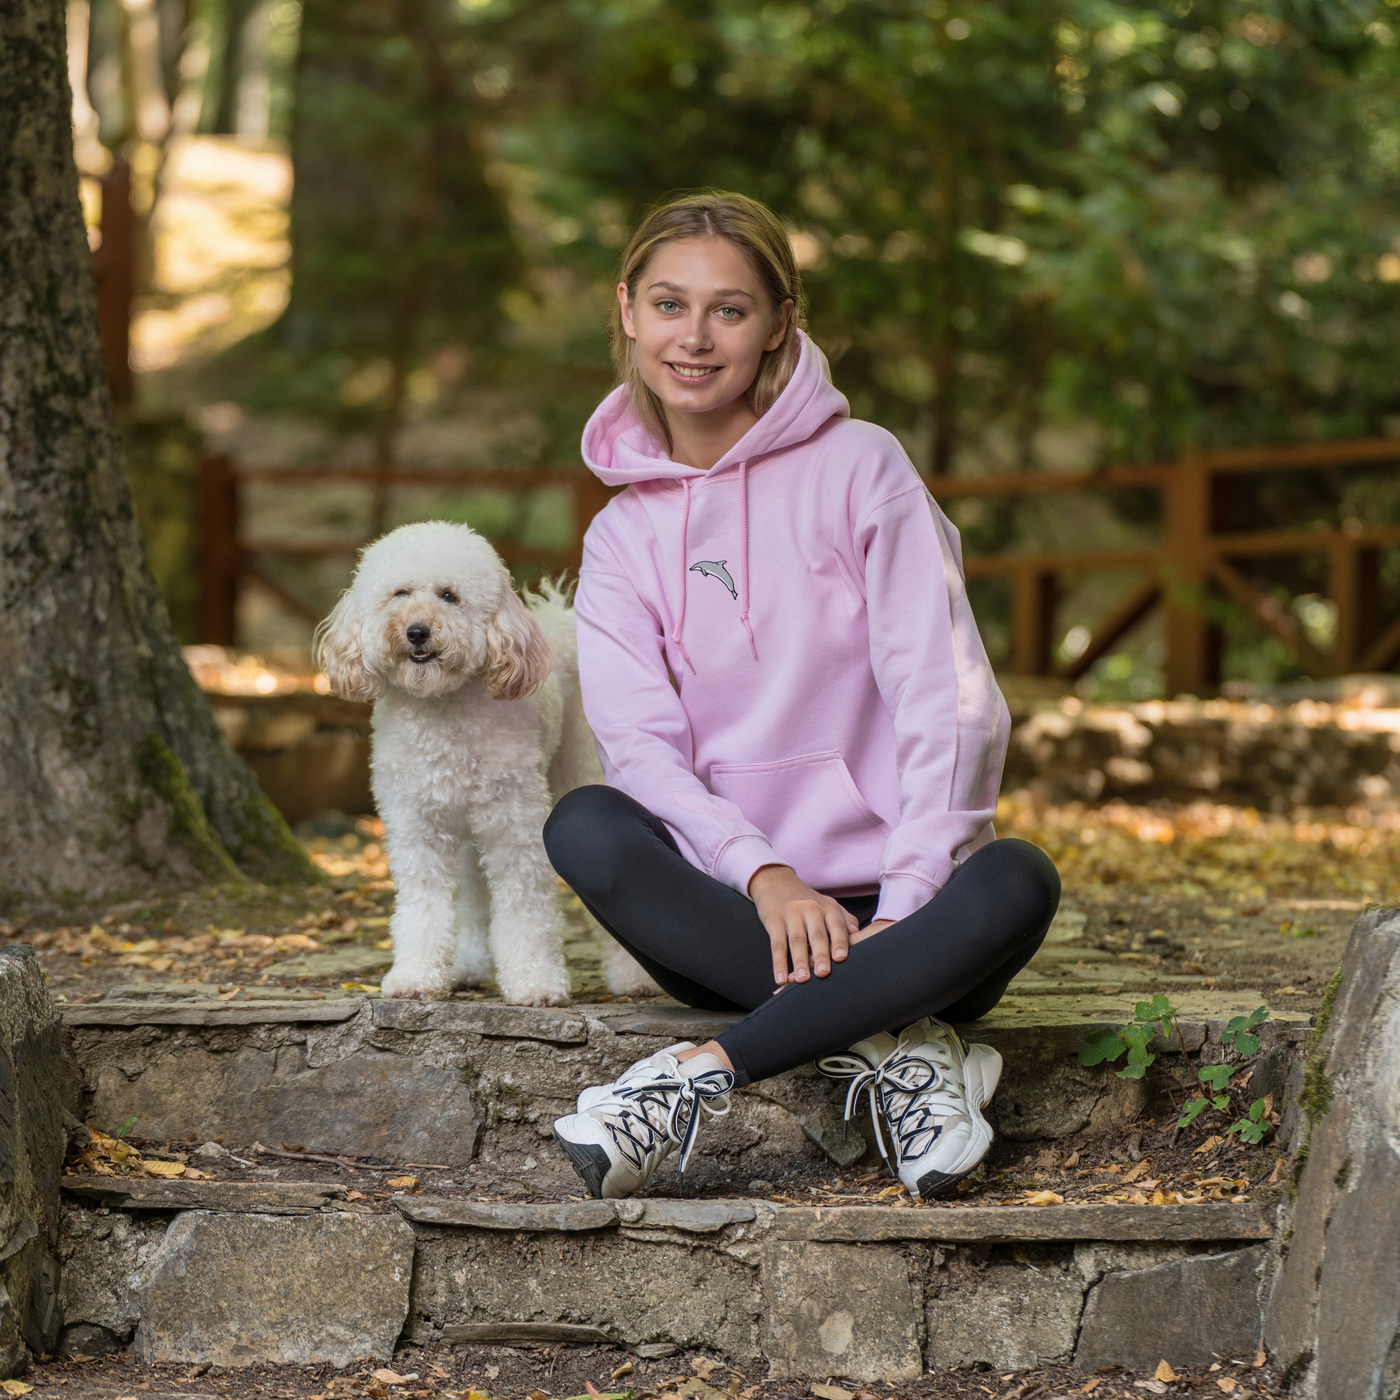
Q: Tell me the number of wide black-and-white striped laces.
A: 2